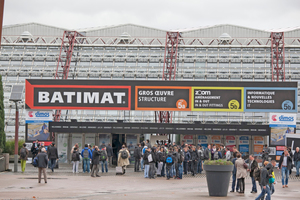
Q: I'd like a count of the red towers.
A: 3